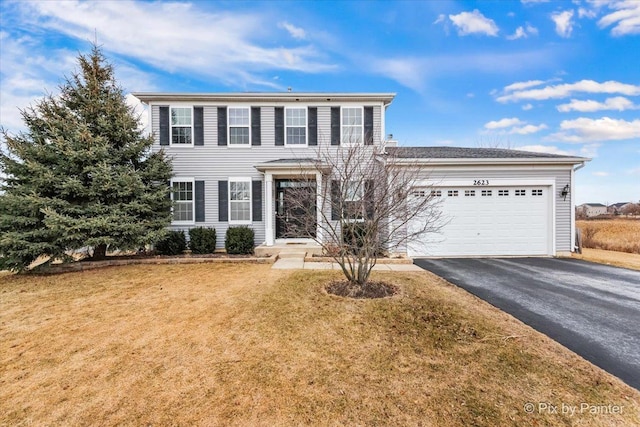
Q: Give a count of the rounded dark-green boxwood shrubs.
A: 3